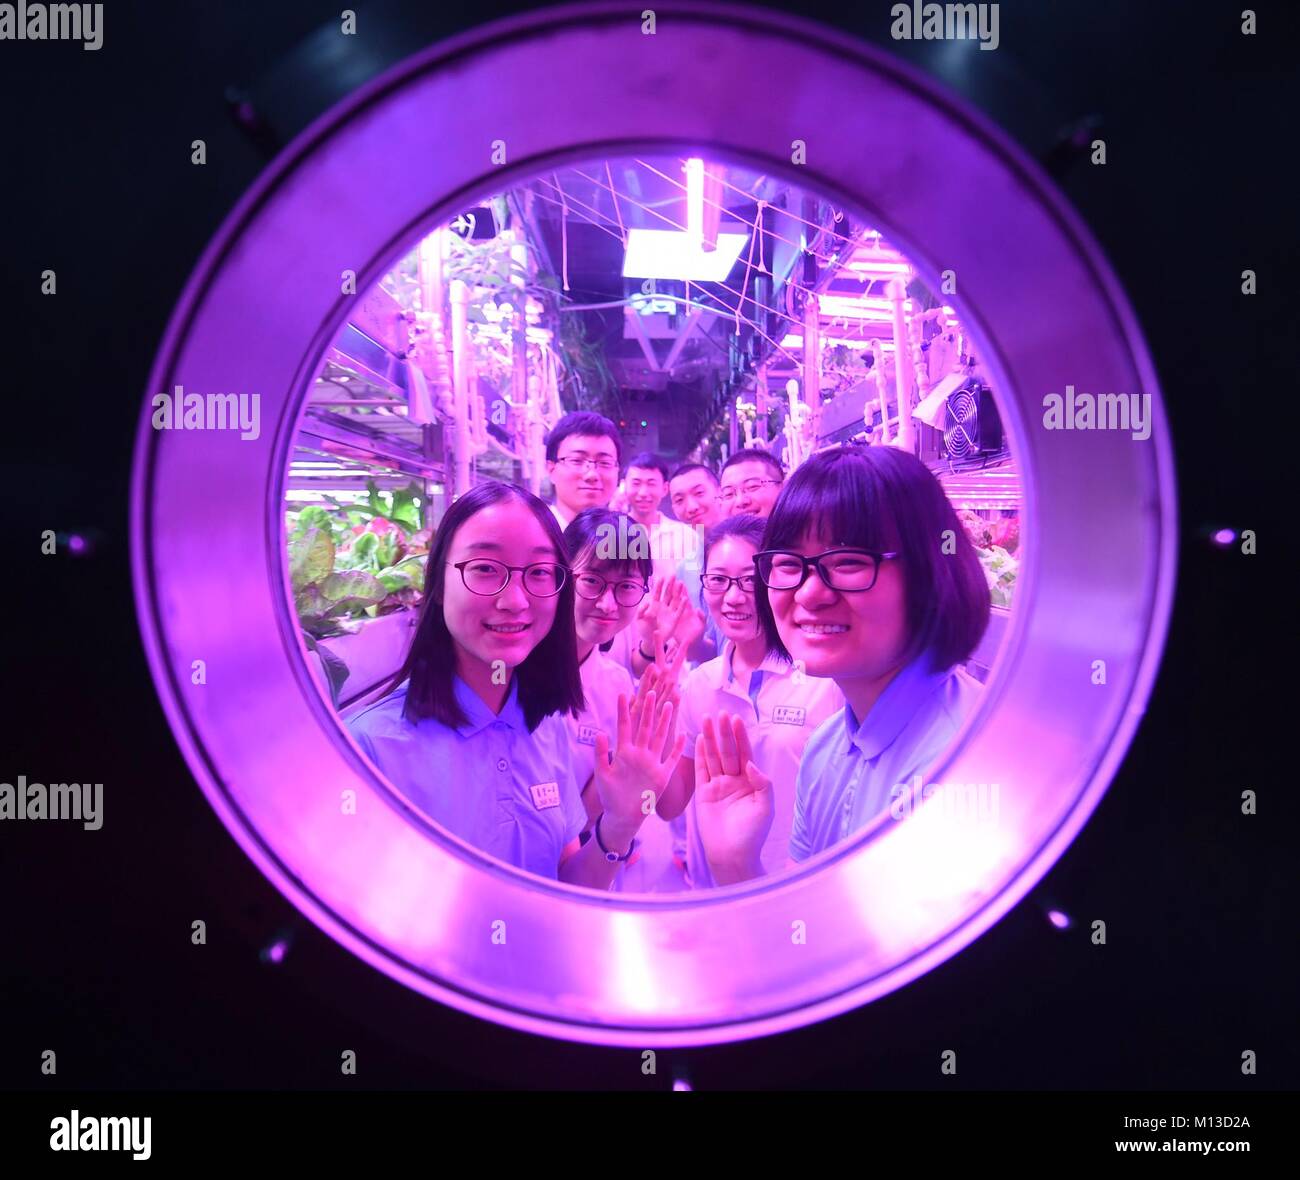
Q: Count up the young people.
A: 8